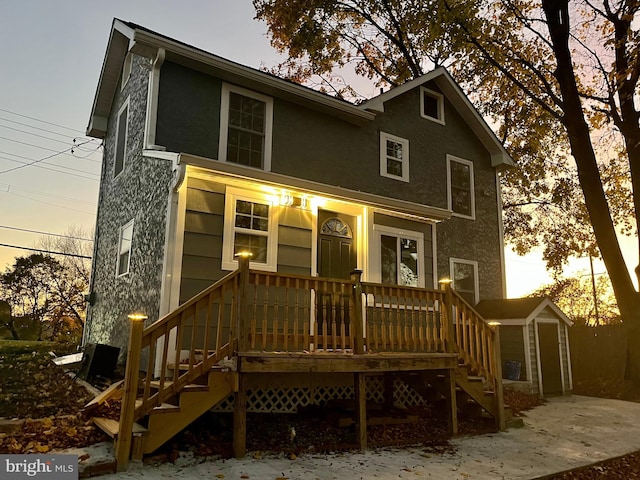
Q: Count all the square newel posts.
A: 5